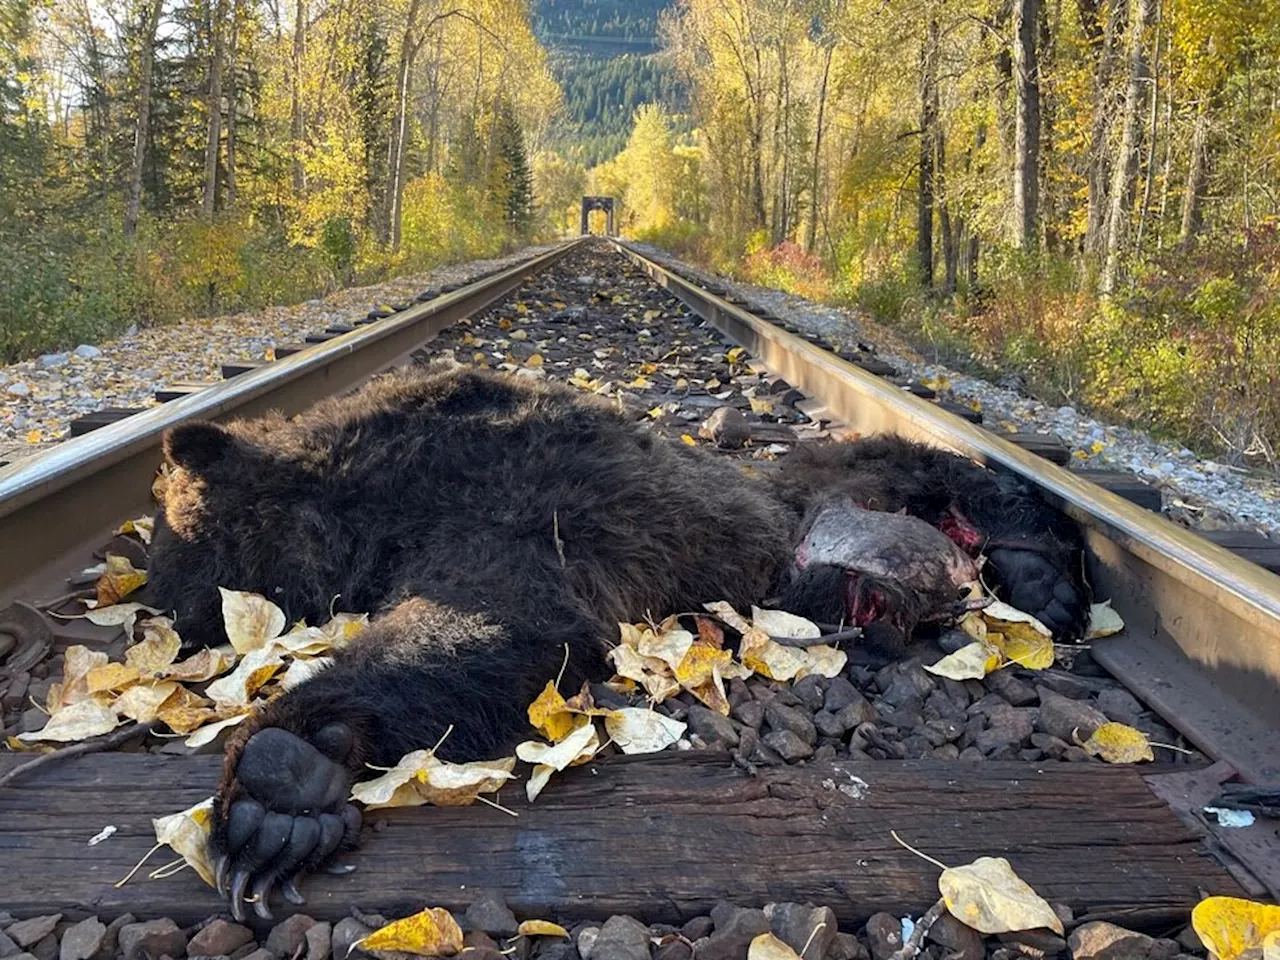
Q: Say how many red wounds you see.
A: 2